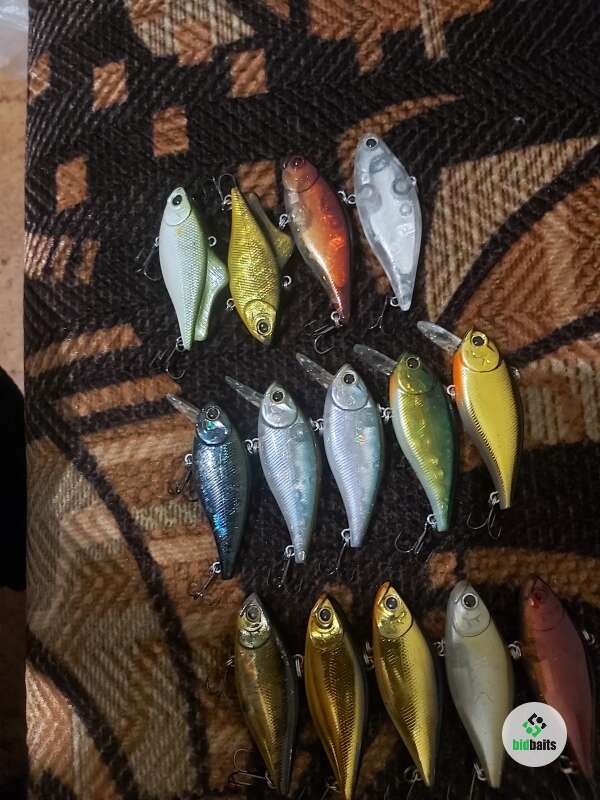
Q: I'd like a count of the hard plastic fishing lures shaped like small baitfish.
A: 14